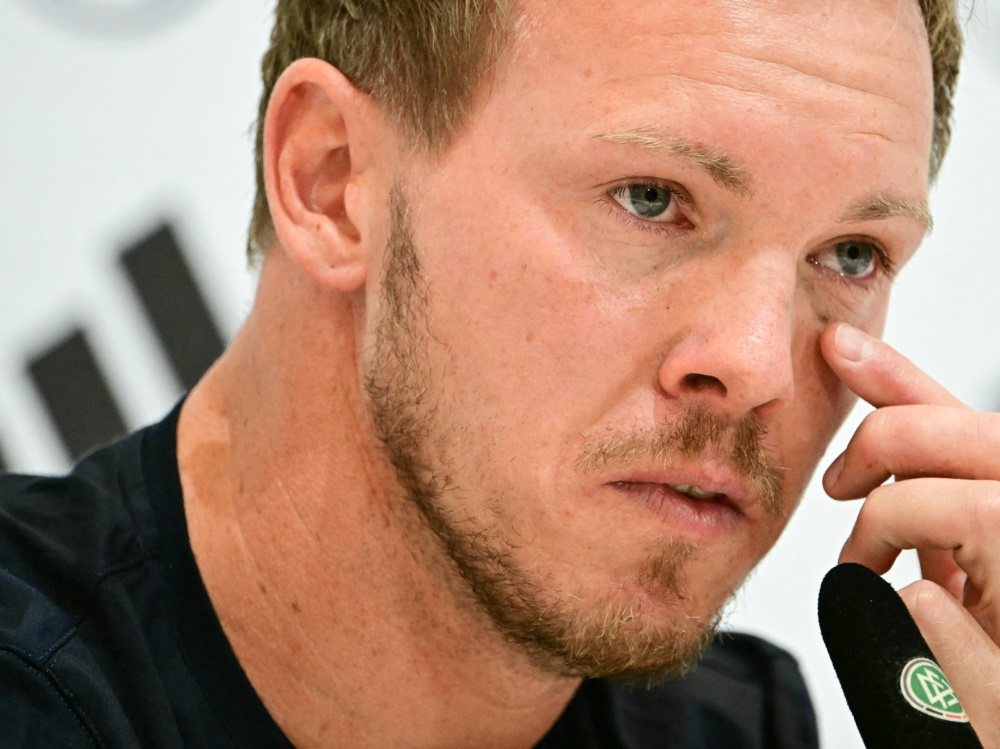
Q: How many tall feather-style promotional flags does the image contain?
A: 0